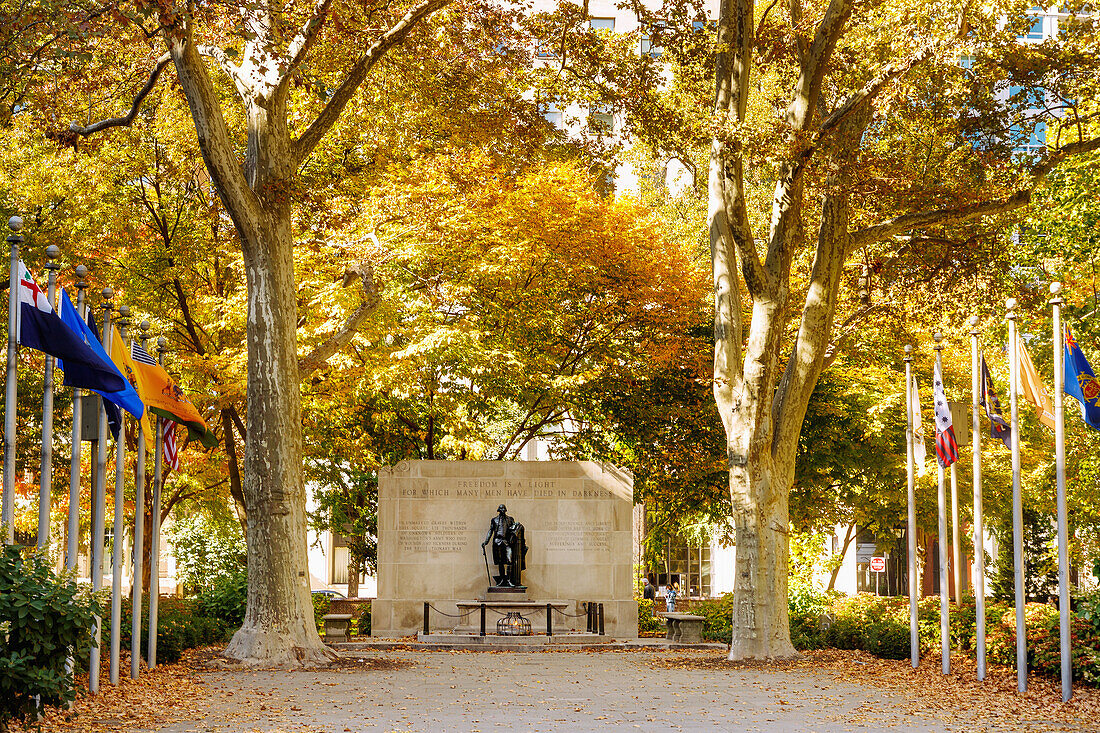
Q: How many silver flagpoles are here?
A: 12